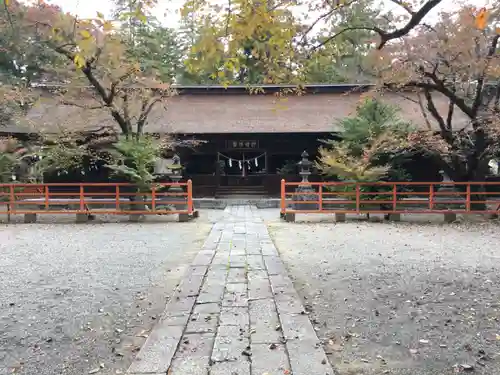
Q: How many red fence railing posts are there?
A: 12